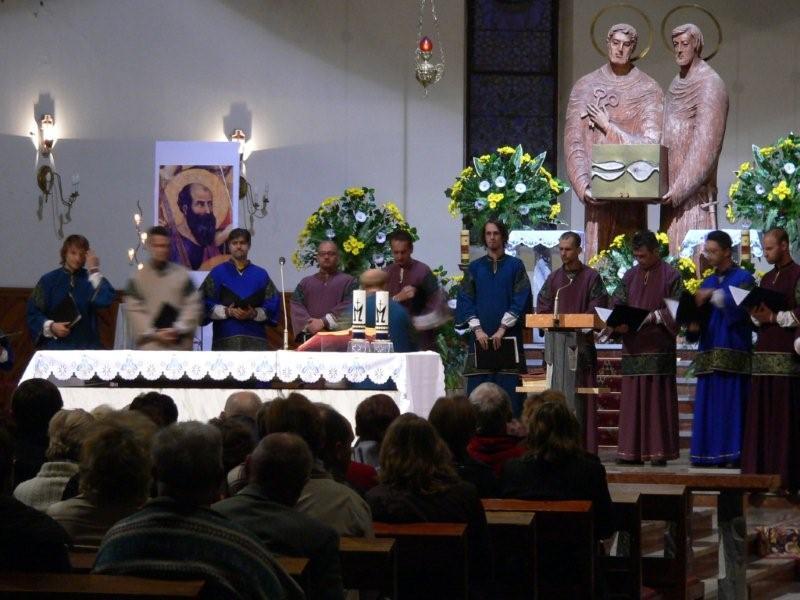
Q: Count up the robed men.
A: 11